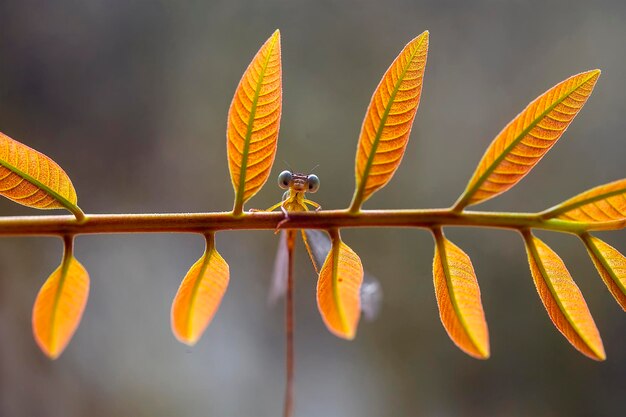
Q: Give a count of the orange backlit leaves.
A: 11